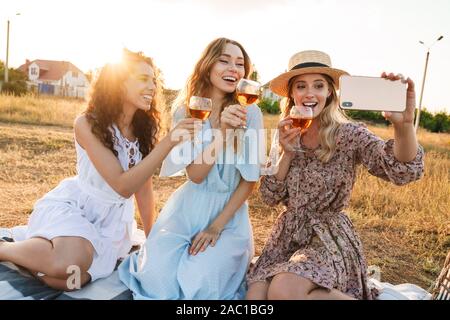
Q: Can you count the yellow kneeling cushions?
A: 0